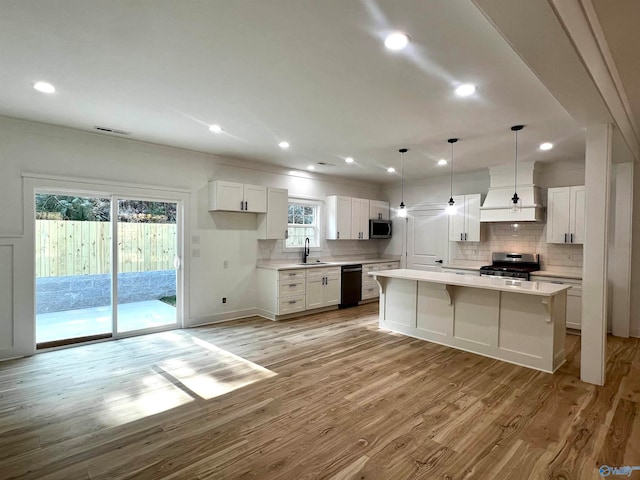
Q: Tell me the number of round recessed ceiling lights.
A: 10